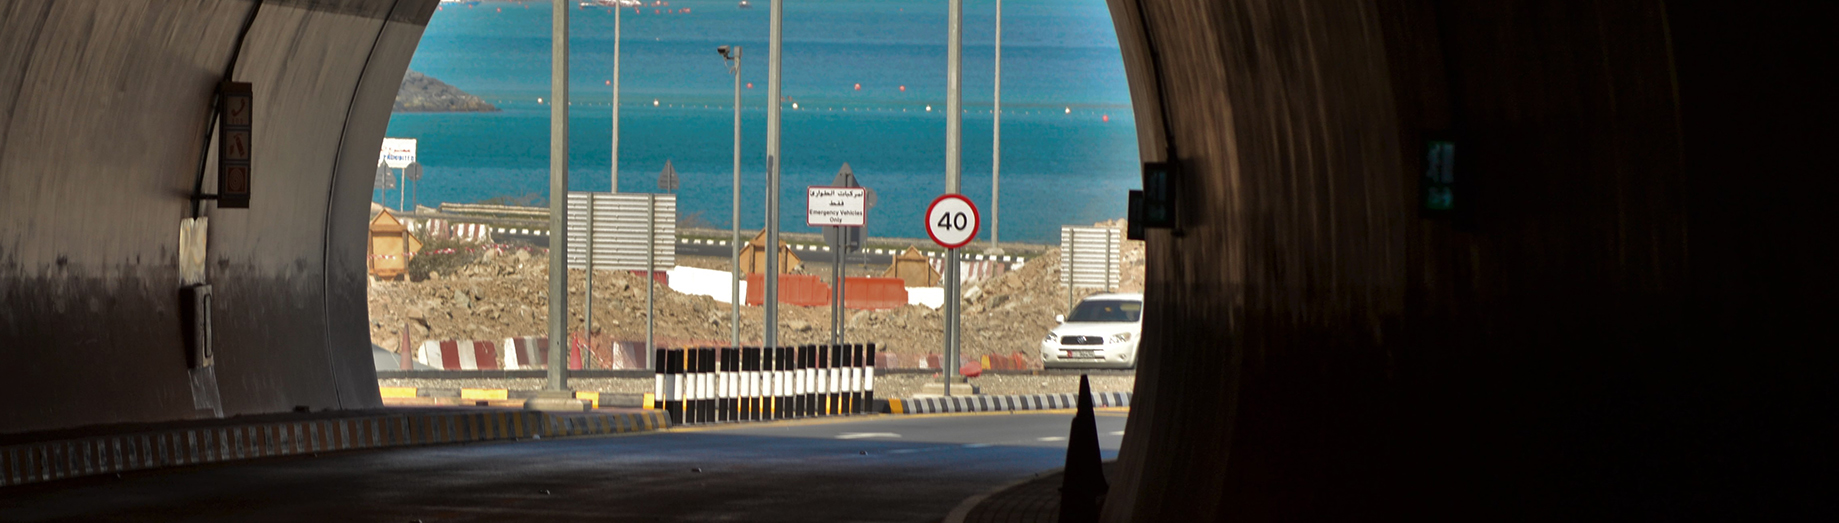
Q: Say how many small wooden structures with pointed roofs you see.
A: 3